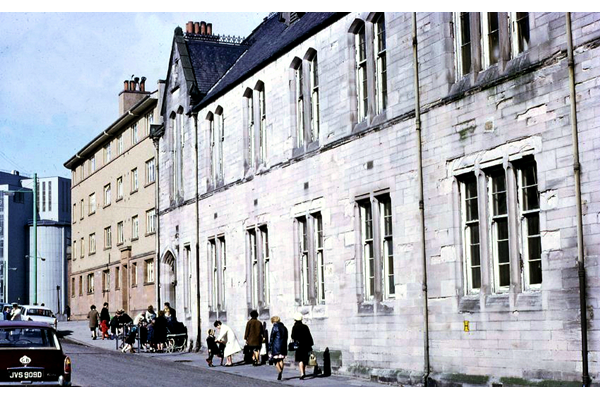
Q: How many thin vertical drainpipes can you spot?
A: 4